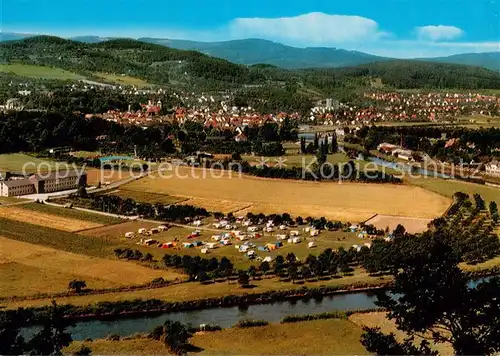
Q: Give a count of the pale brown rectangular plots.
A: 1